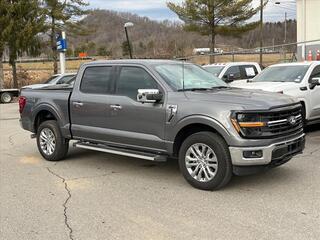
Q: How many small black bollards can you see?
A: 0